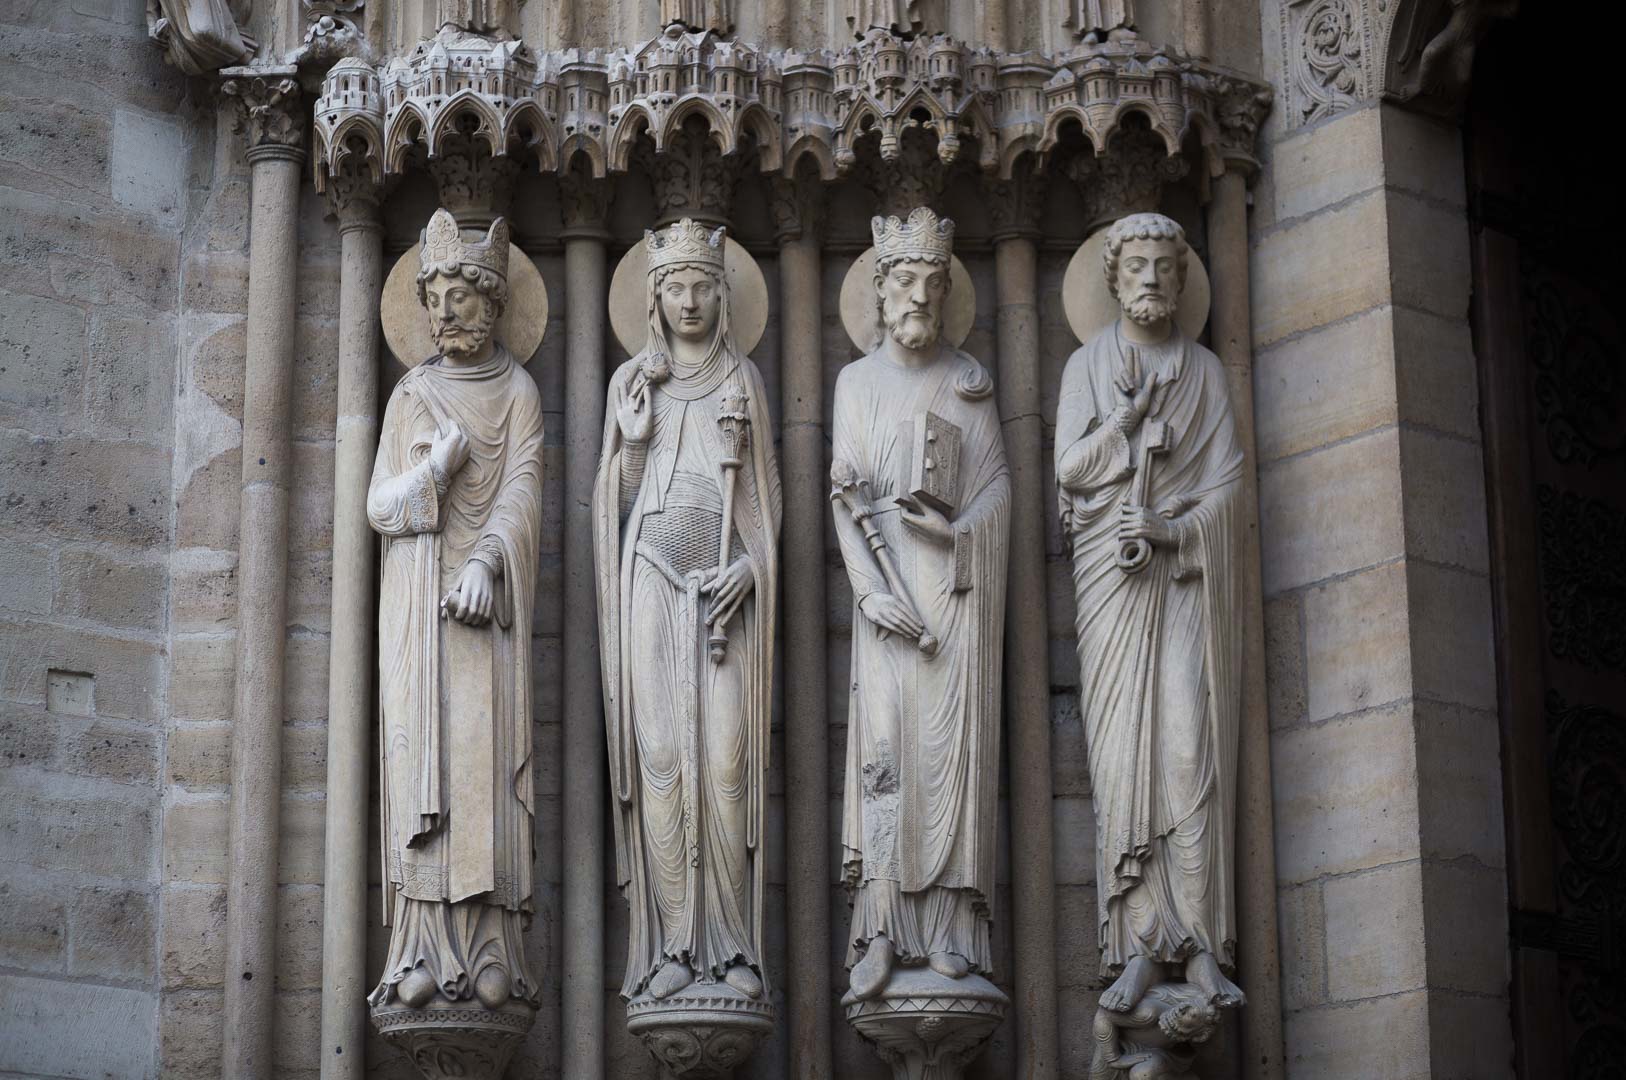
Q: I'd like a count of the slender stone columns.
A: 6